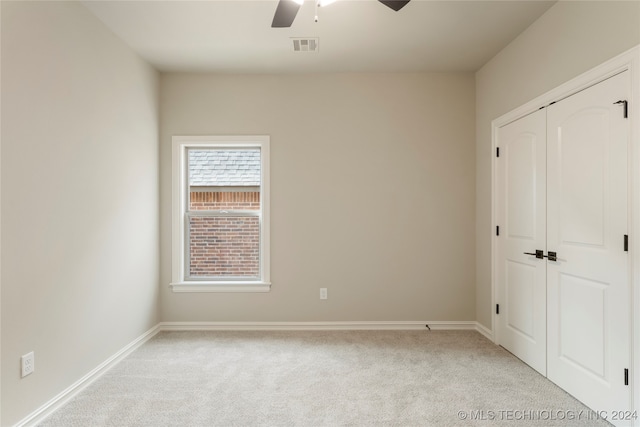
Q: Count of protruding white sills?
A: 1